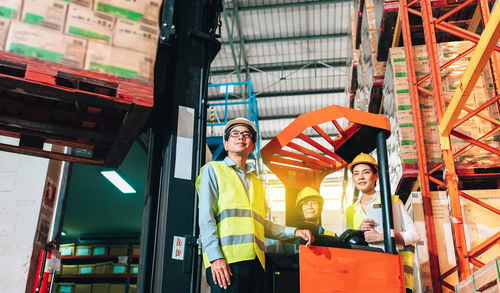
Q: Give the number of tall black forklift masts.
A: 1